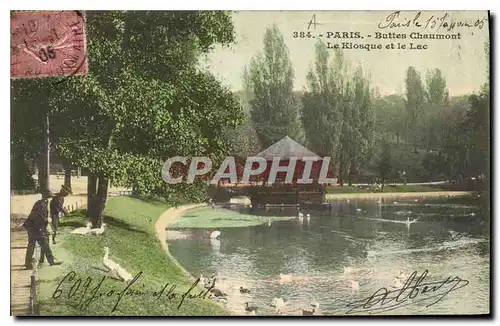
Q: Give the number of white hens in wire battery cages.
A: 0